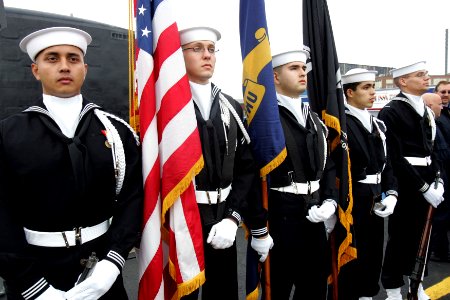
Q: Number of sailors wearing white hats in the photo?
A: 5